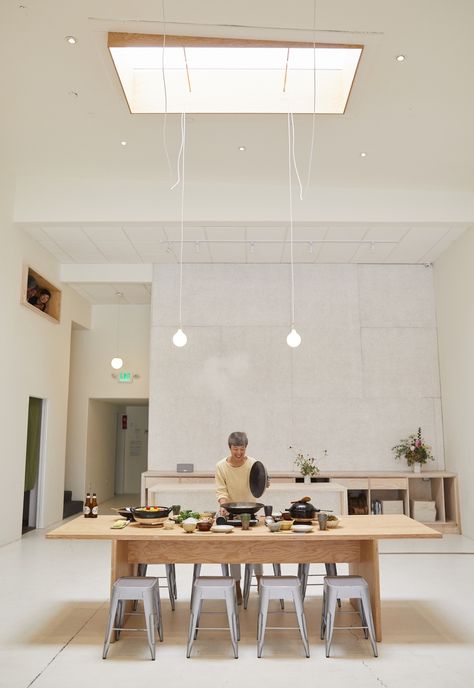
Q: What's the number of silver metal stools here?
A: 8